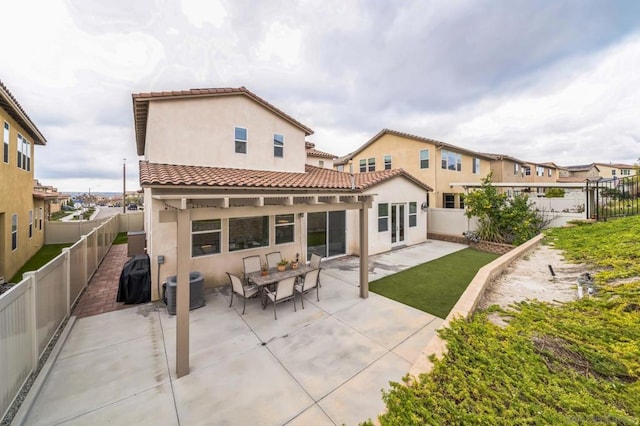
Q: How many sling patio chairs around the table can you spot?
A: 6